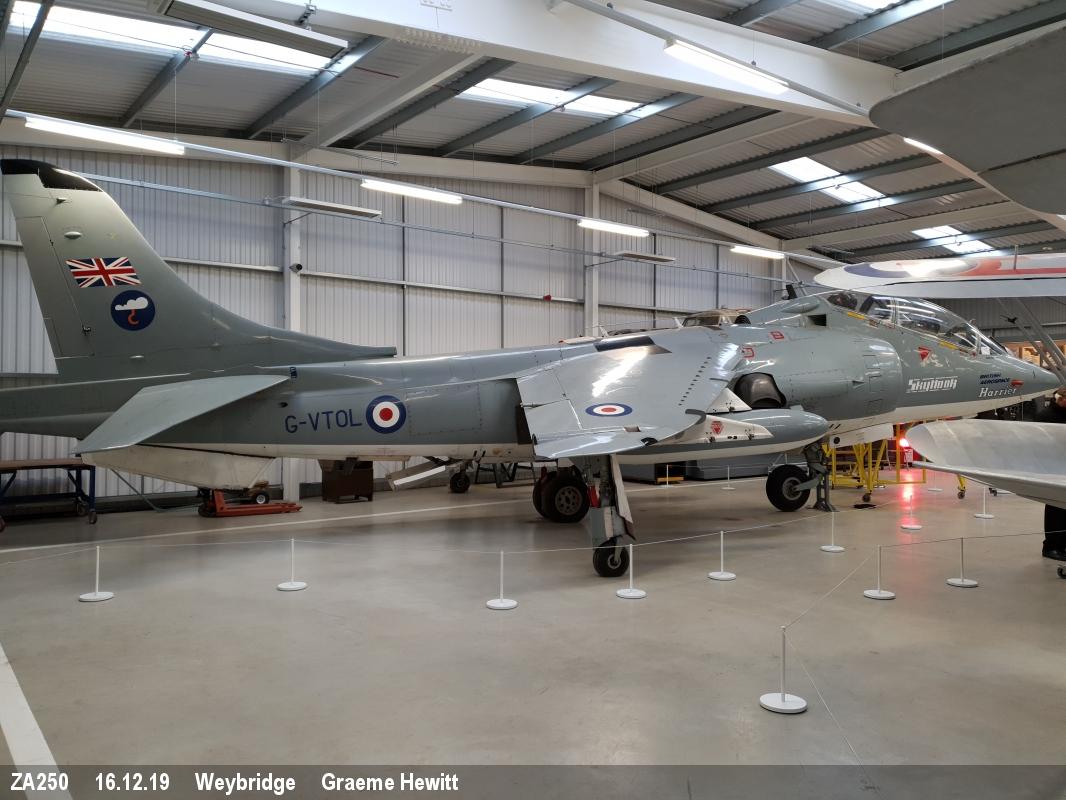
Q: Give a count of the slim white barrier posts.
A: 14